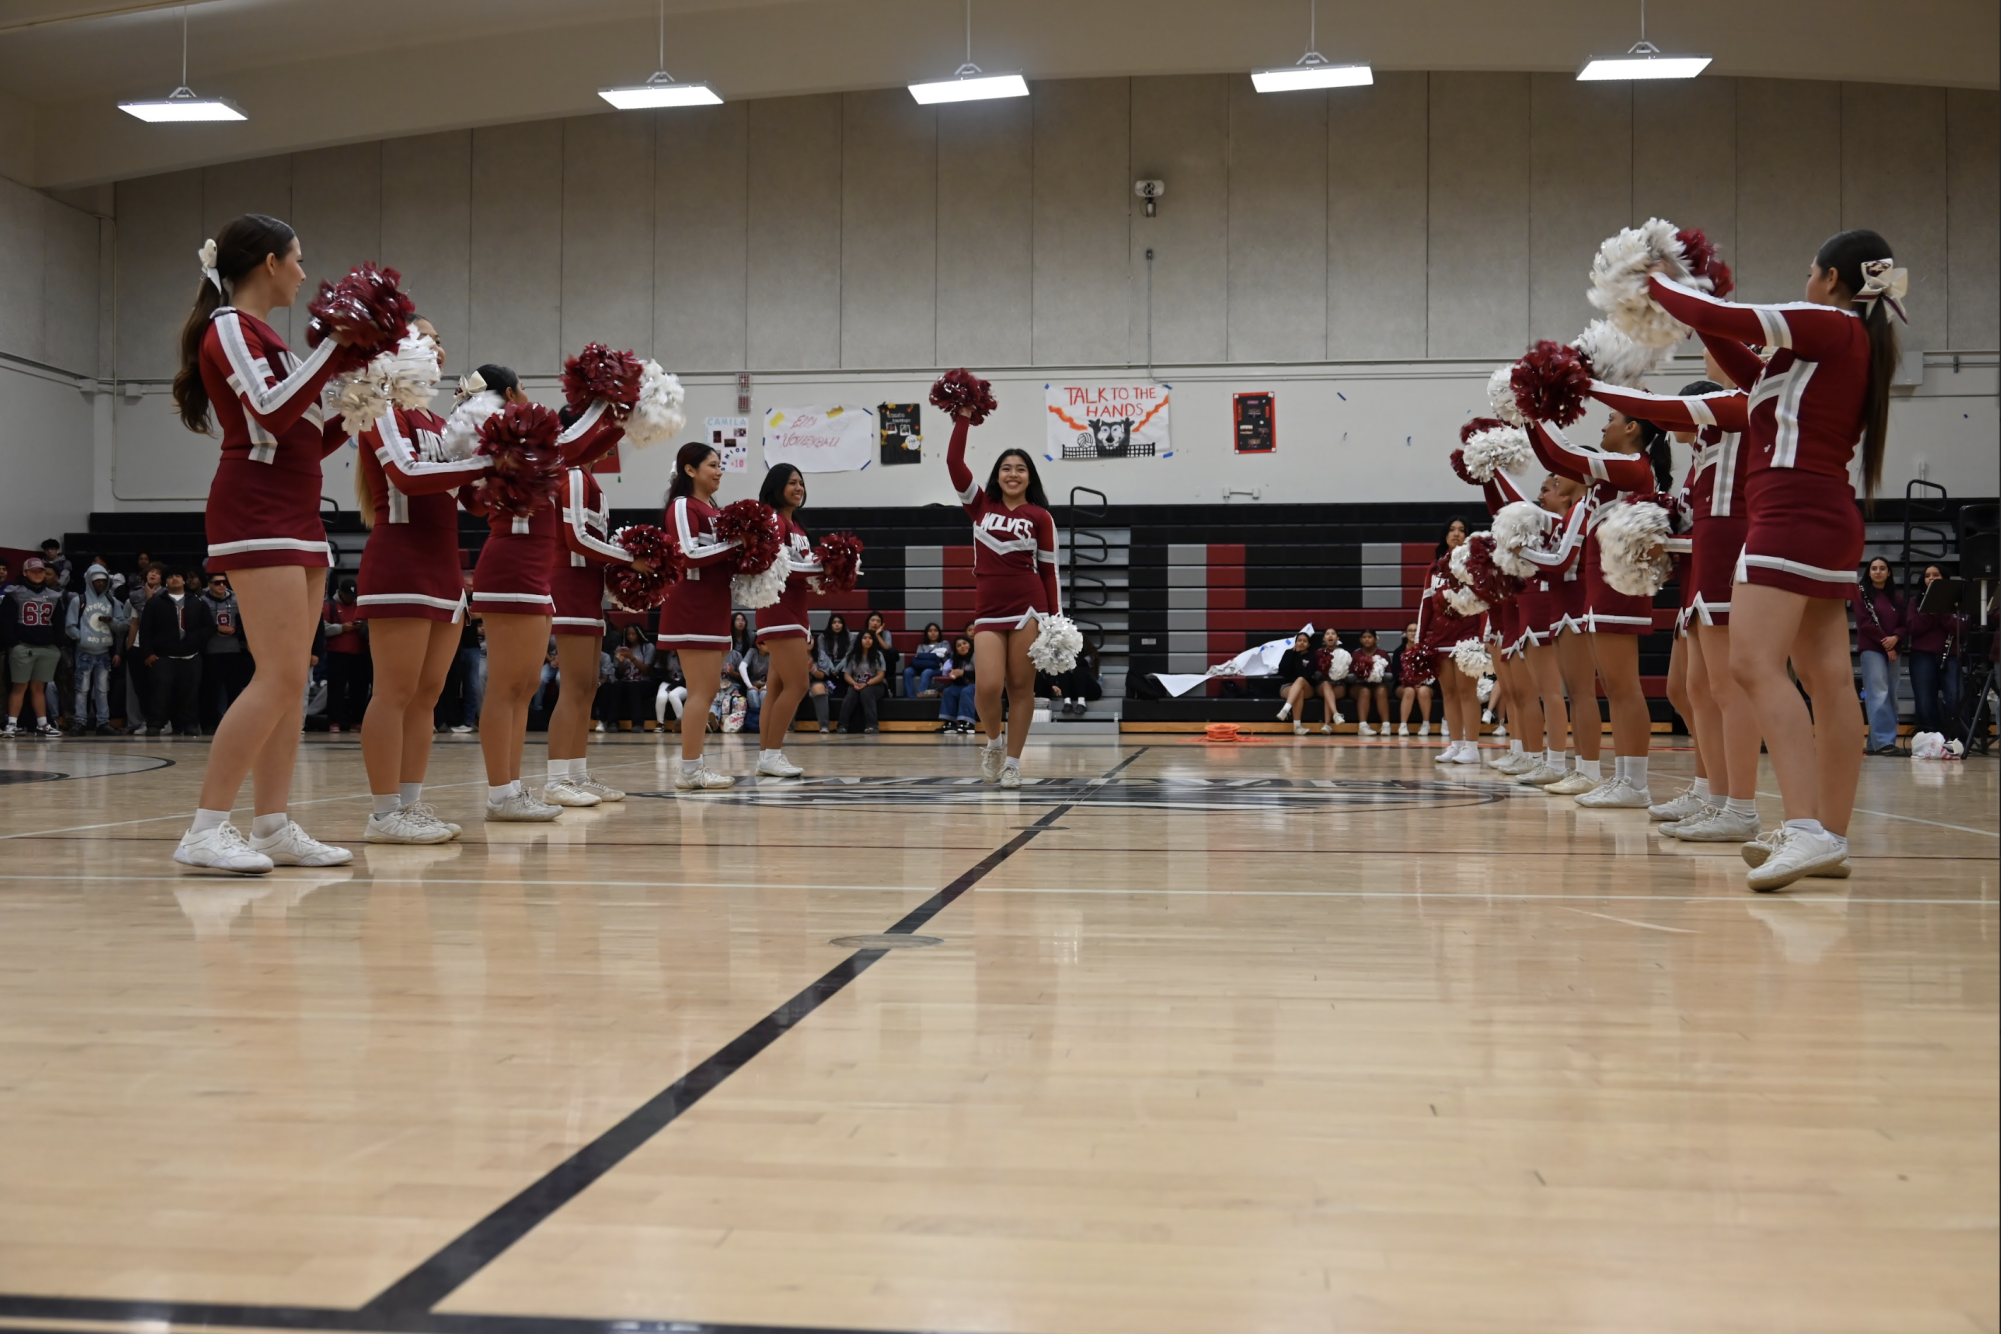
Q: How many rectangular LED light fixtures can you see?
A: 5